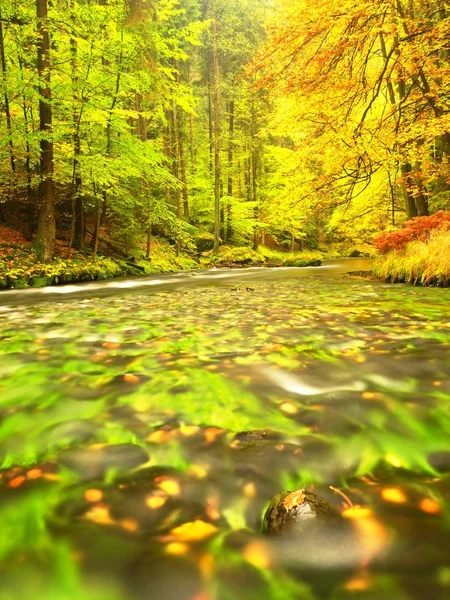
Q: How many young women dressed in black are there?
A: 0